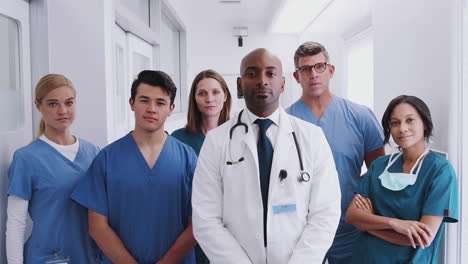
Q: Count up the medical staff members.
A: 6